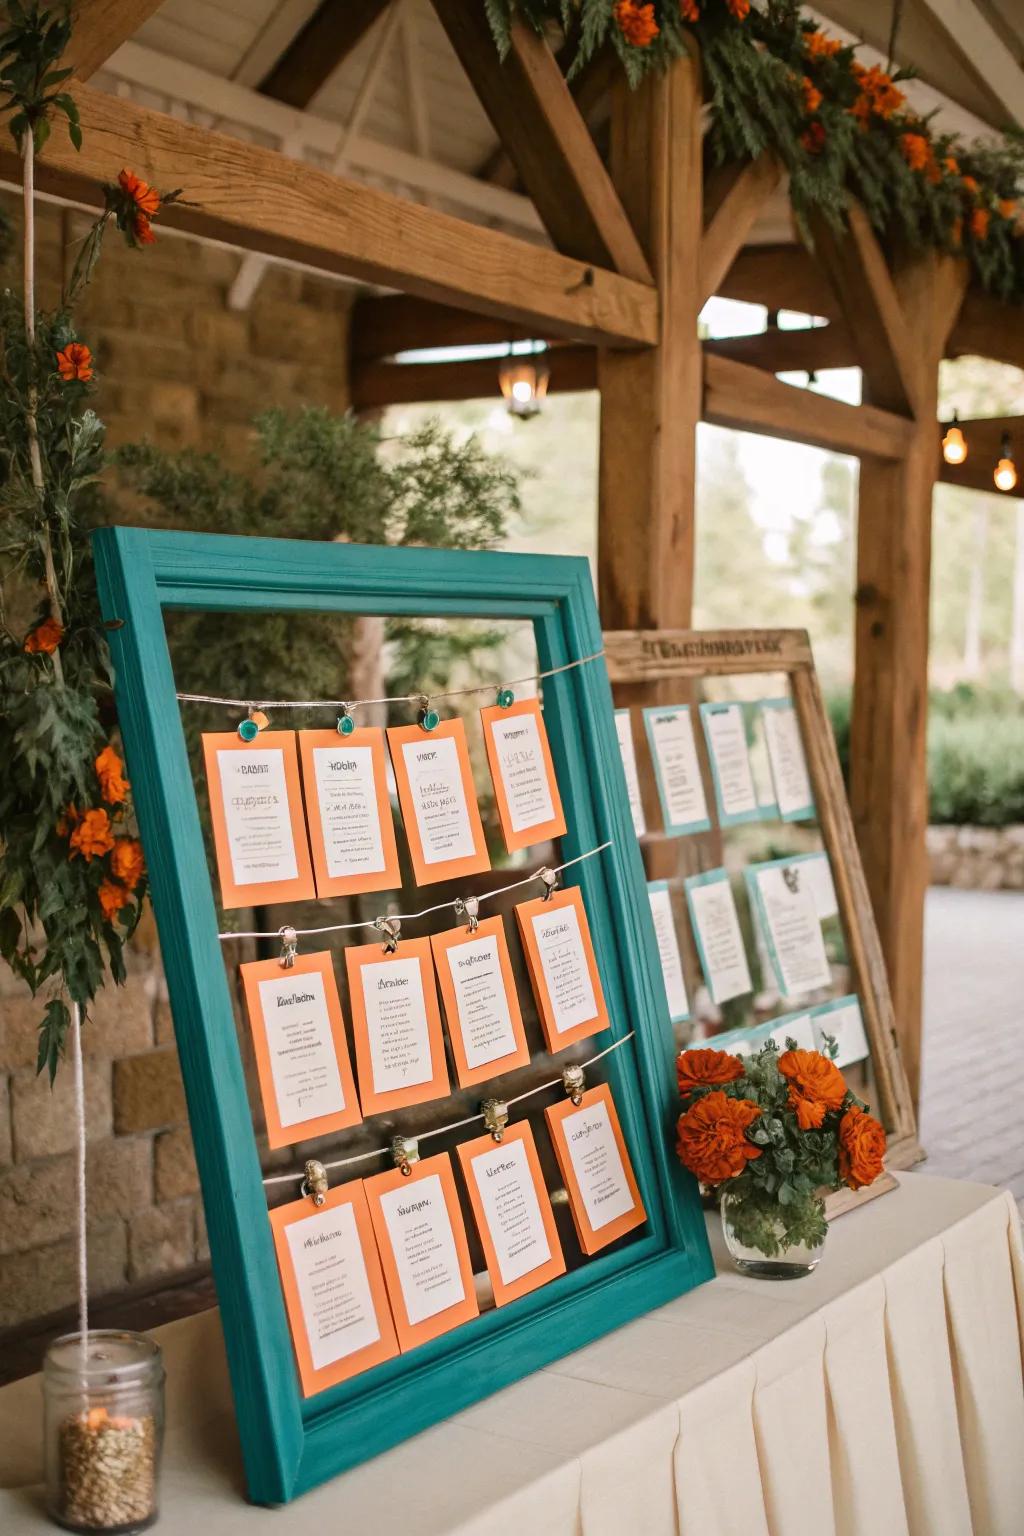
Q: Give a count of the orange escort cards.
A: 12